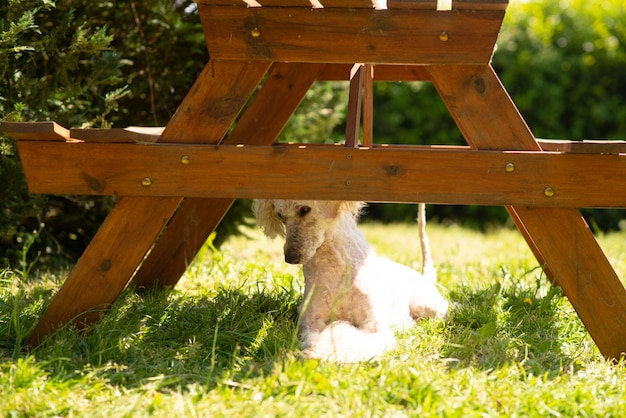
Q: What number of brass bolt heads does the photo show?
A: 6